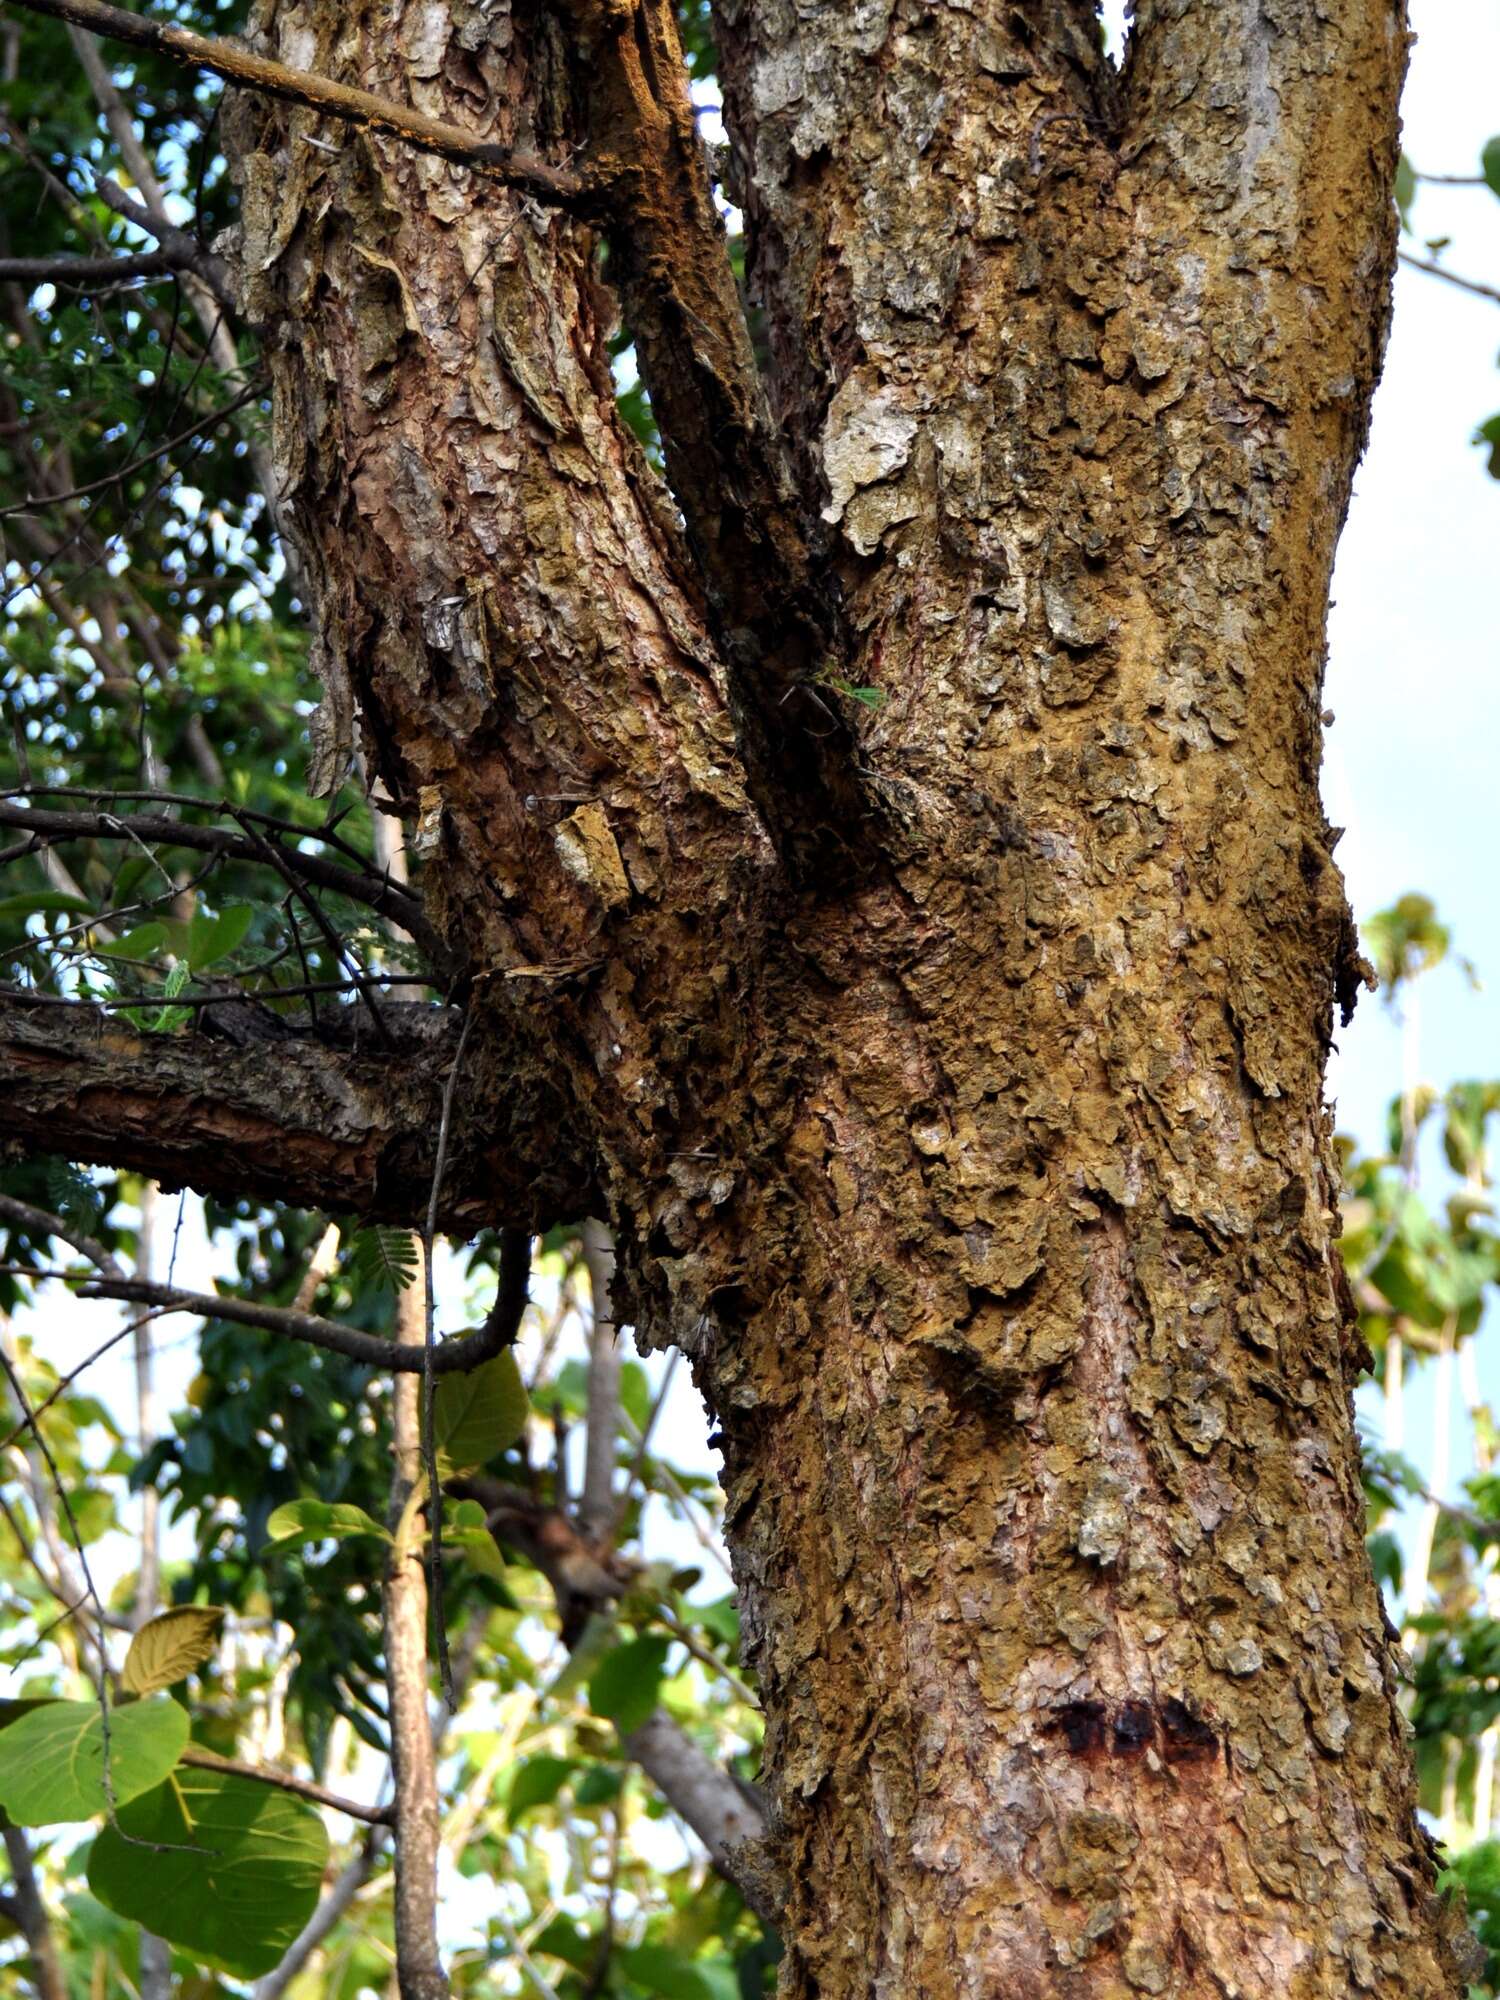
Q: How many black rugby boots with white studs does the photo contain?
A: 0